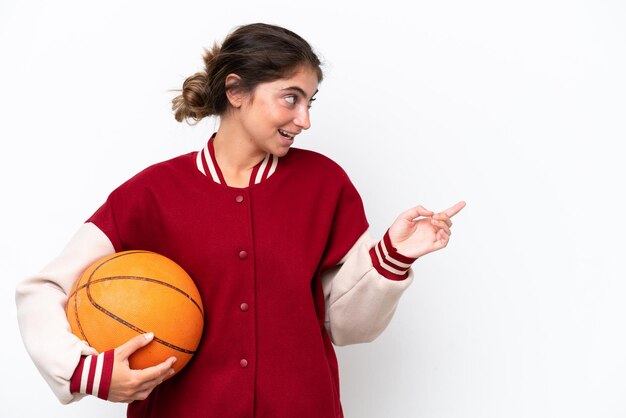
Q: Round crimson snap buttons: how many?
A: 4